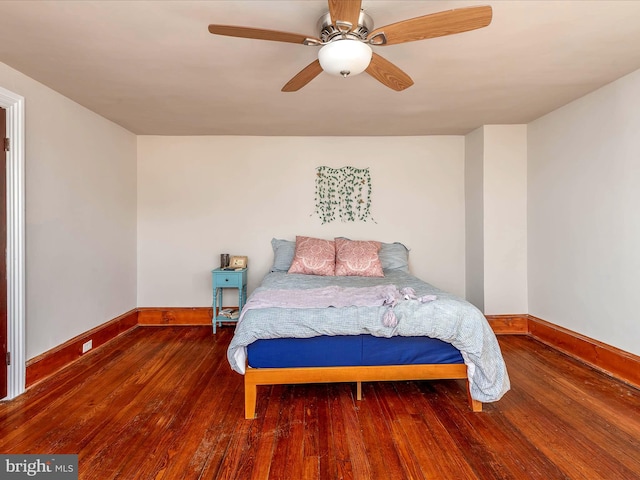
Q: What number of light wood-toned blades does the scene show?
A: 5